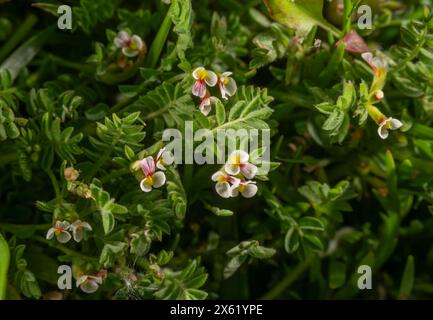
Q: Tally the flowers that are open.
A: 14